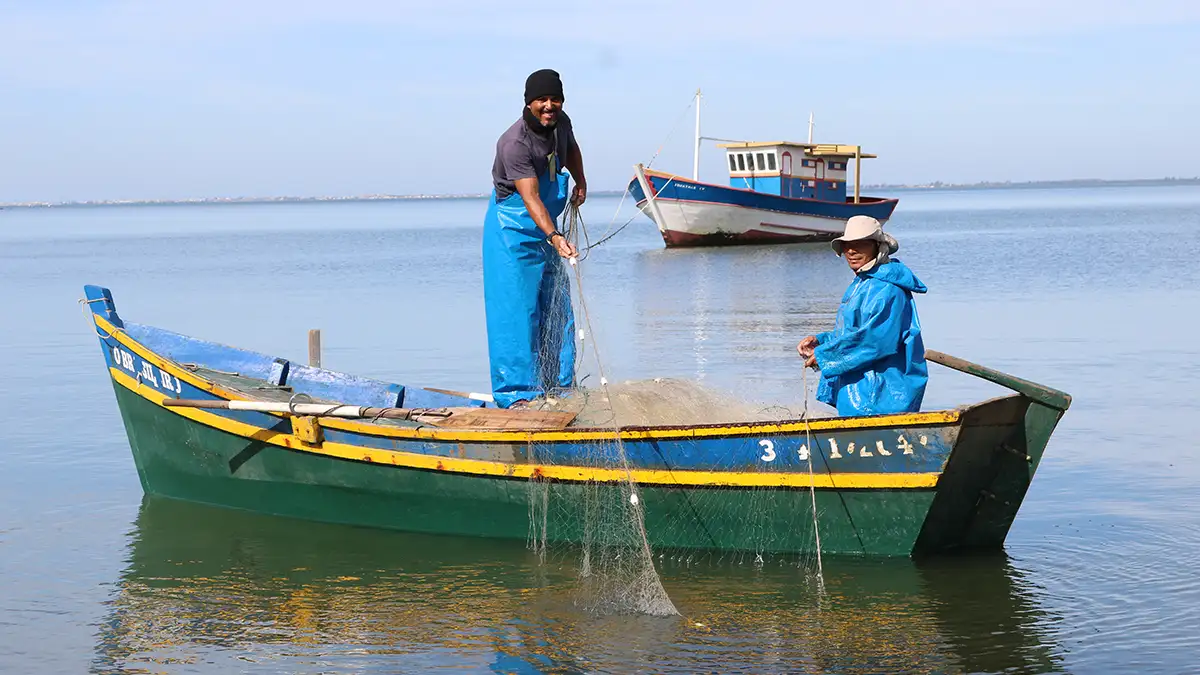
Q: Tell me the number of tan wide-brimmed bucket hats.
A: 1